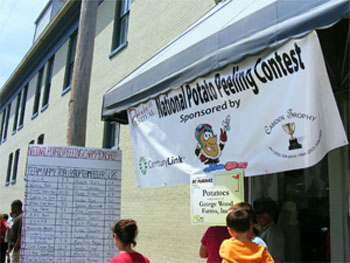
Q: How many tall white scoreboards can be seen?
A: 1